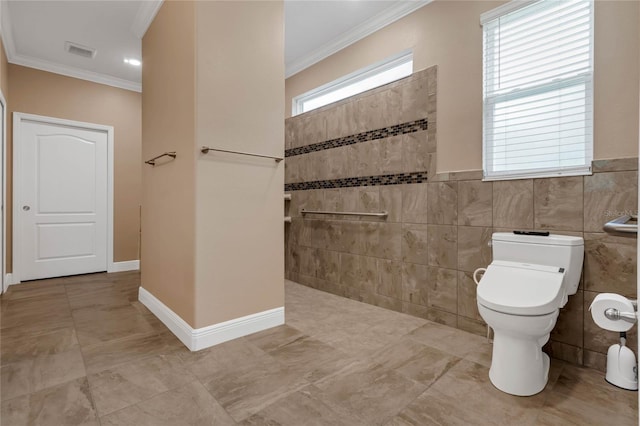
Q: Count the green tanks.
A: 0